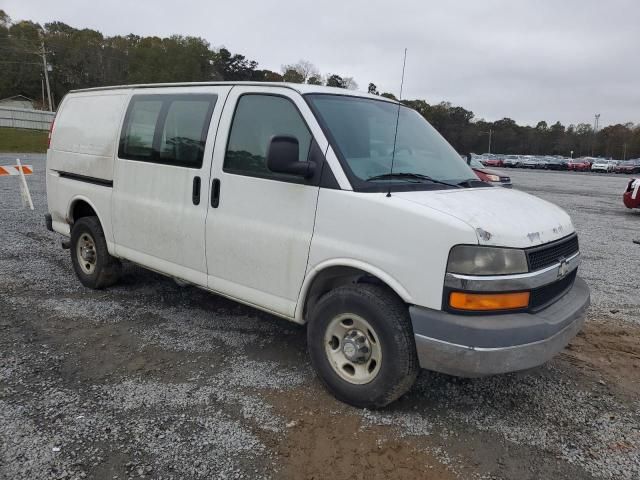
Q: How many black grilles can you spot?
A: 2